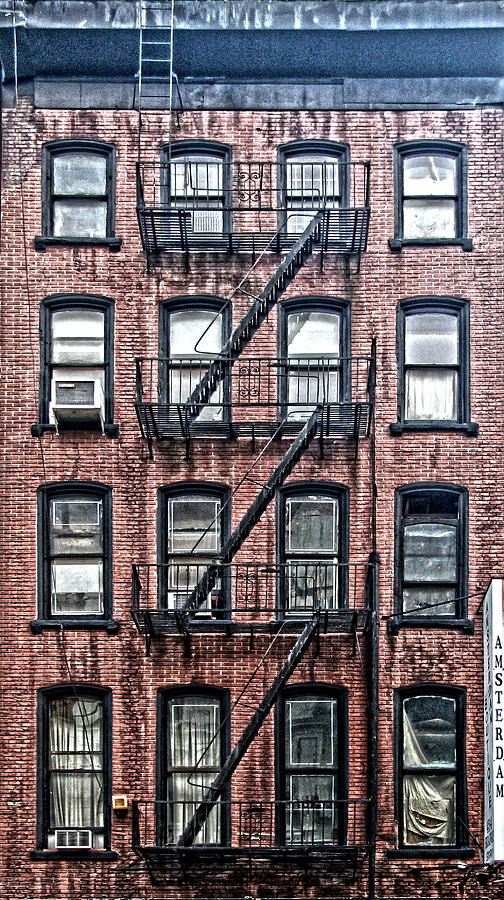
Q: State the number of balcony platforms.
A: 4